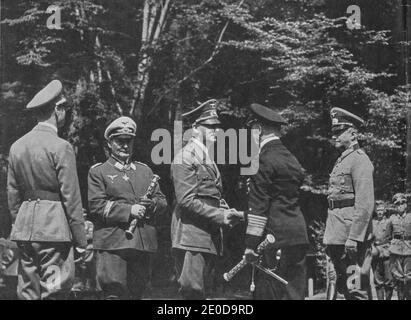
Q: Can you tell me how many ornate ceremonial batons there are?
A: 2